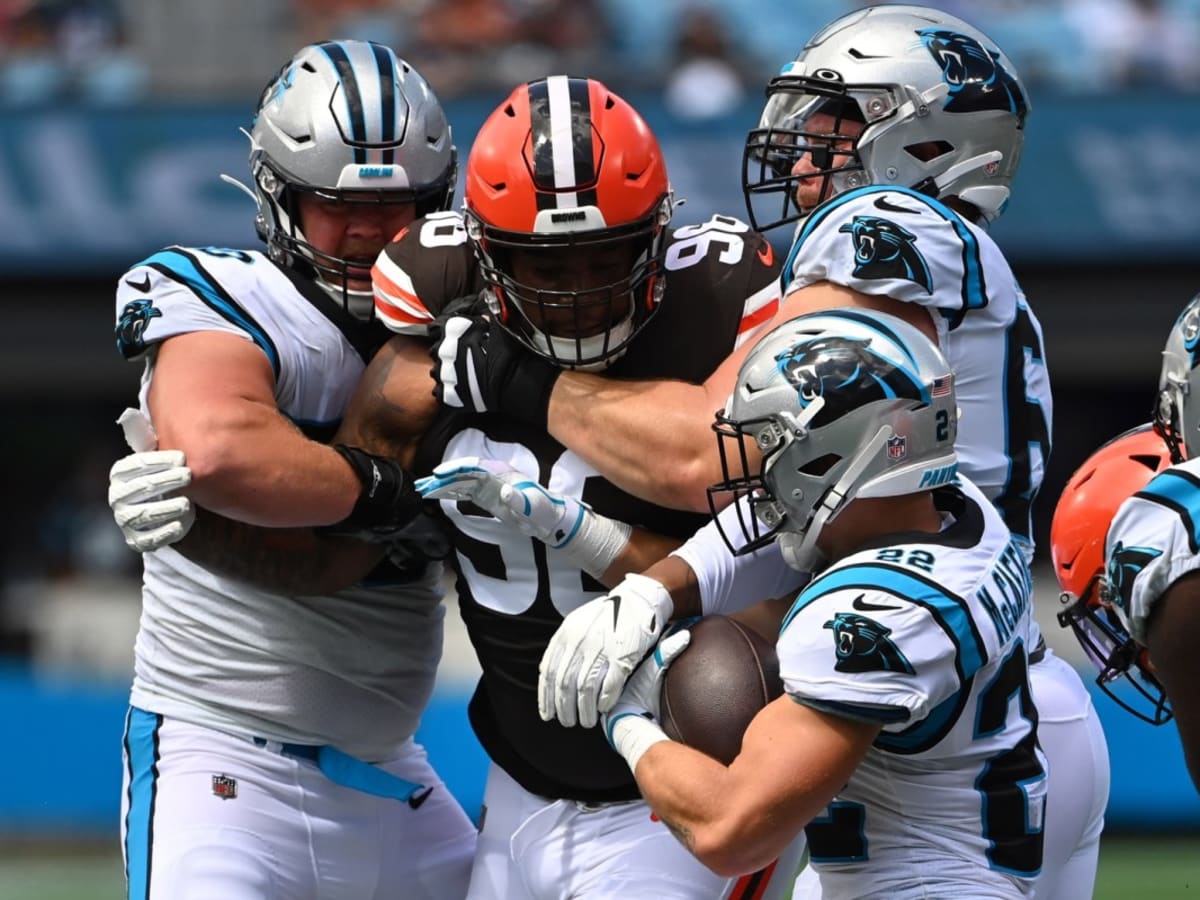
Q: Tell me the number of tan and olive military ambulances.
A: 0